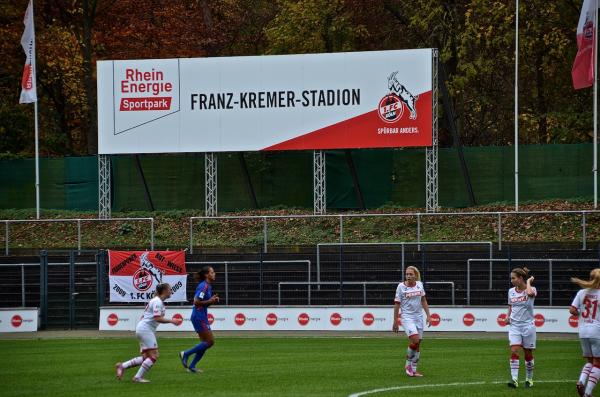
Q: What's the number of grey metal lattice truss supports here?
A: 4